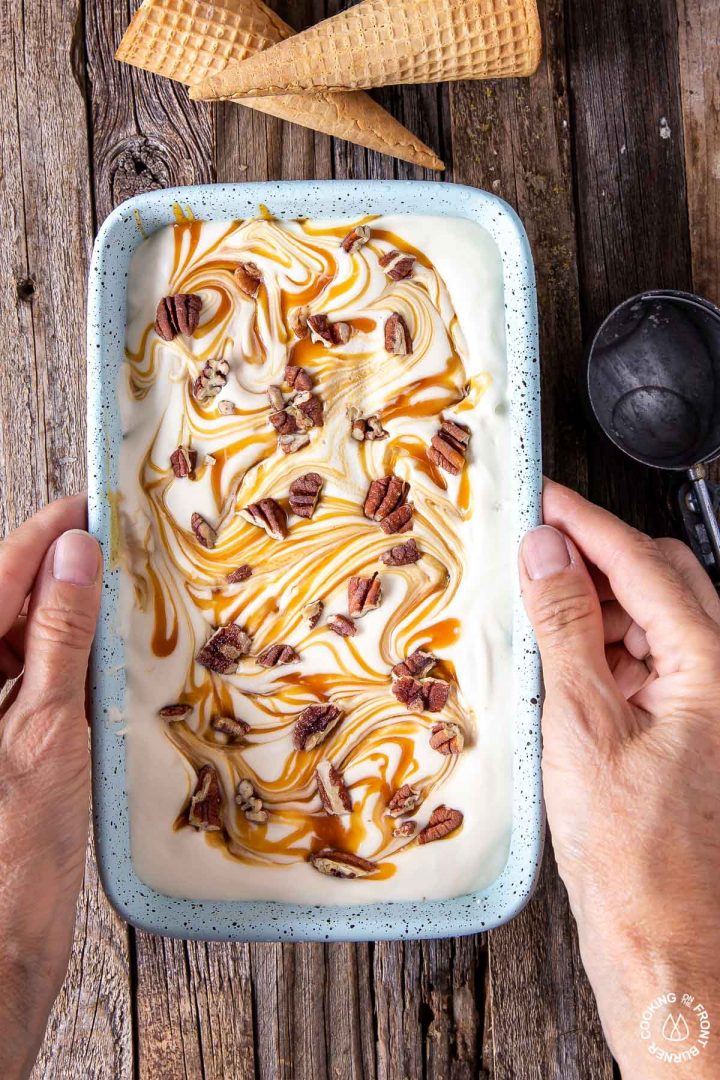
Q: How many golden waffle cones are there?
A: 2